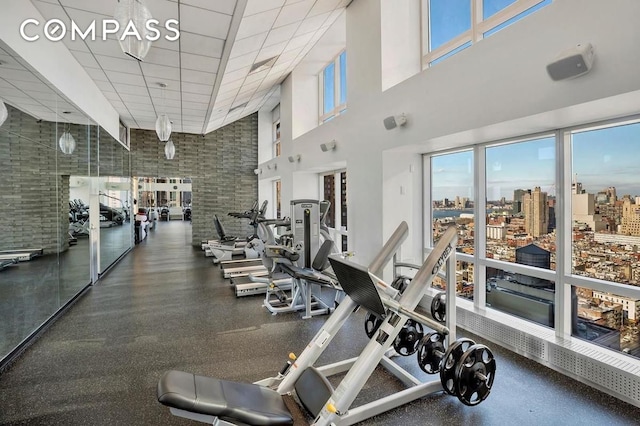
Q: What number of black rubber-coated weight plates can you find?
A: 7